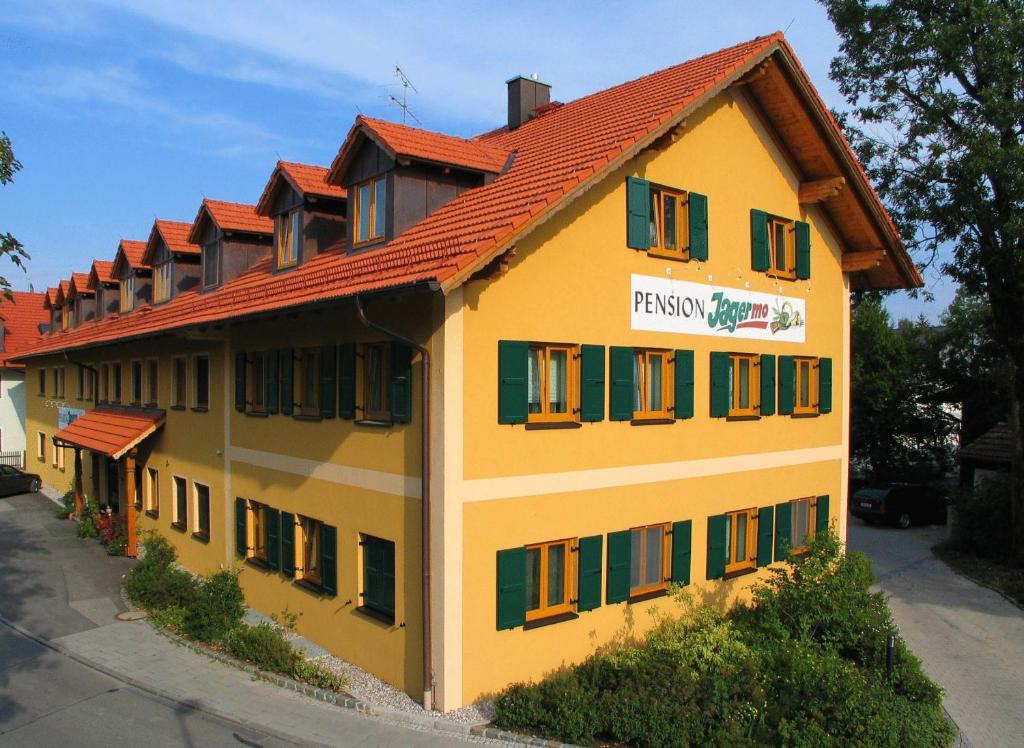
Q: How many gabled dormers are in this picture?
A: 9